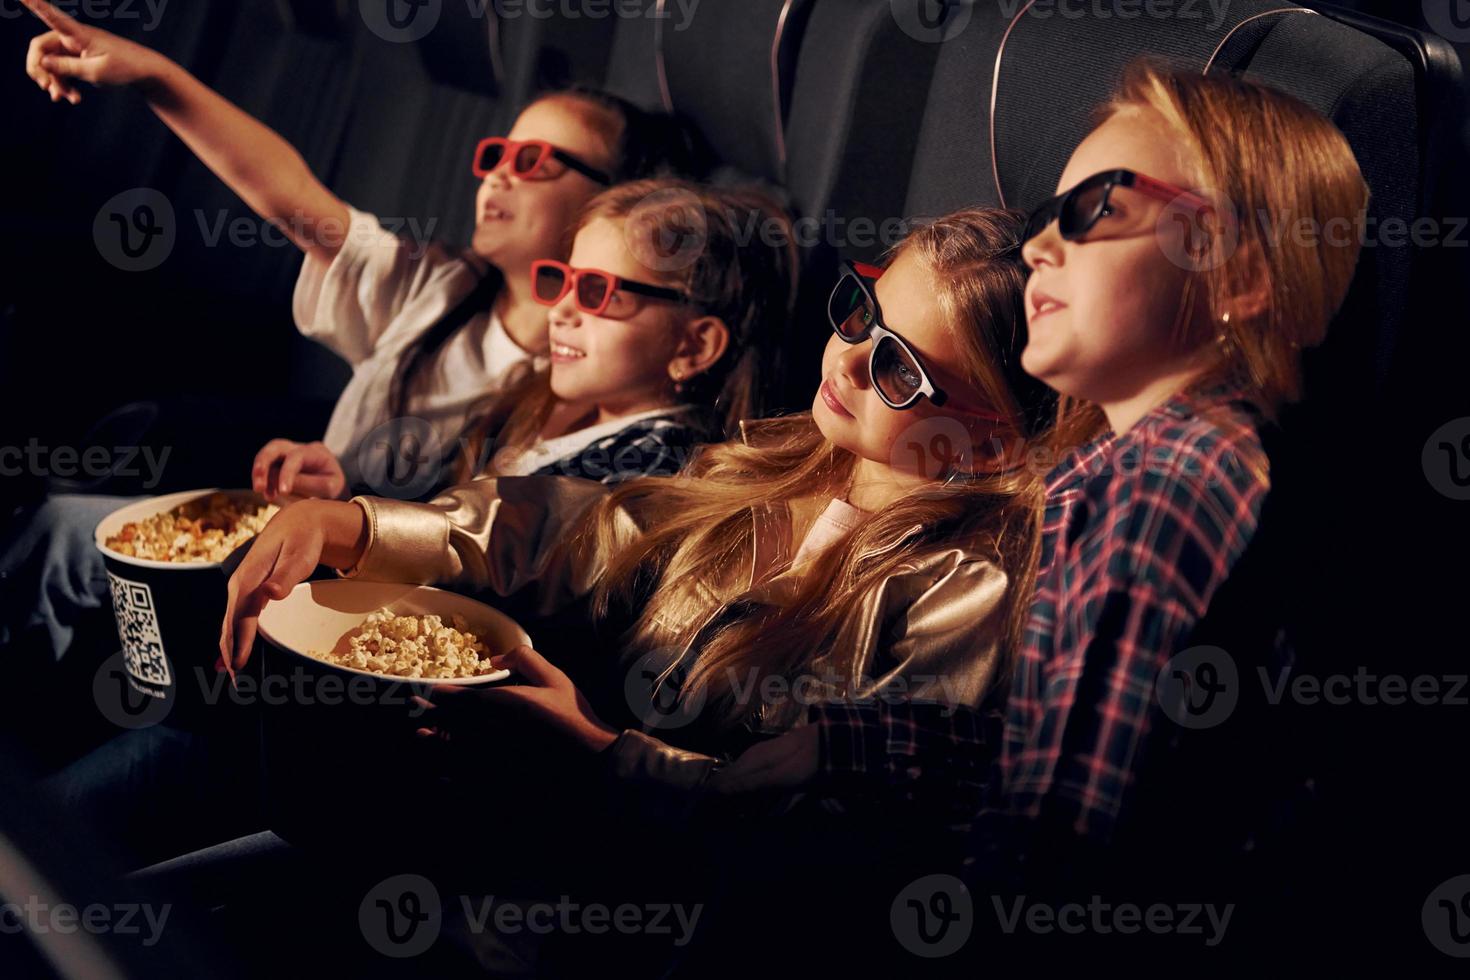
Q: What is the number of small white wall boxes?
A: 0